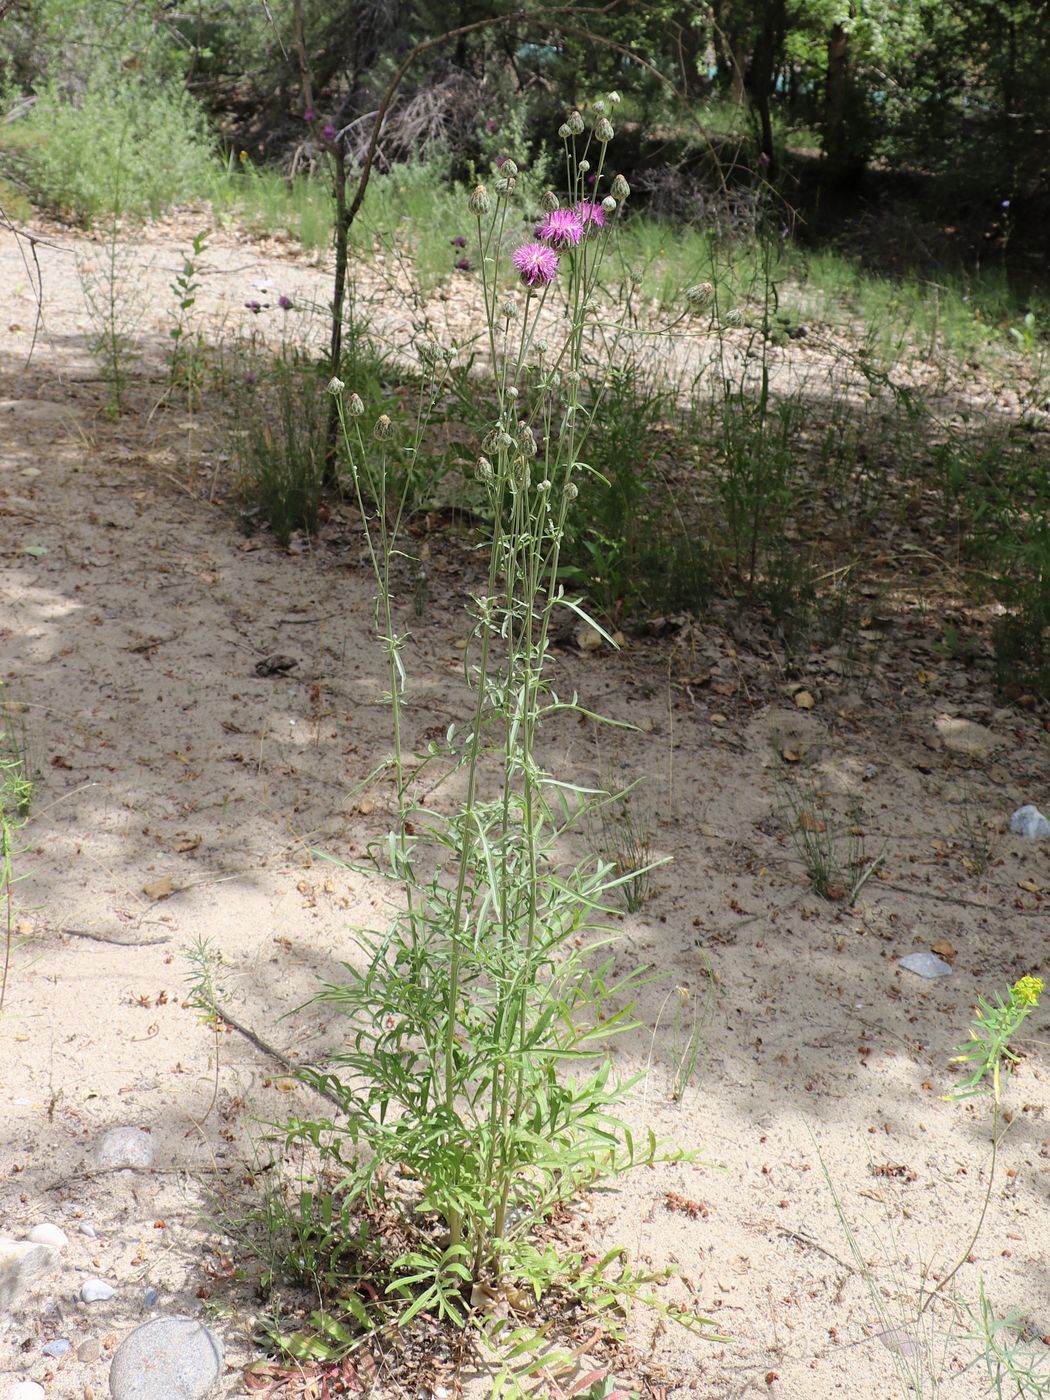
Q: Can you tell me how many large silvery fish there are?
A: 0